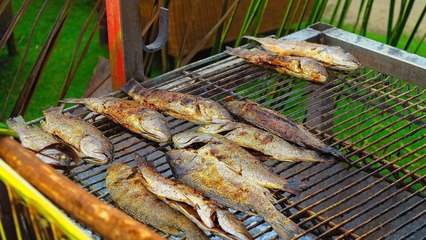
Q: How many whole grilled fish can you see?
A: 12